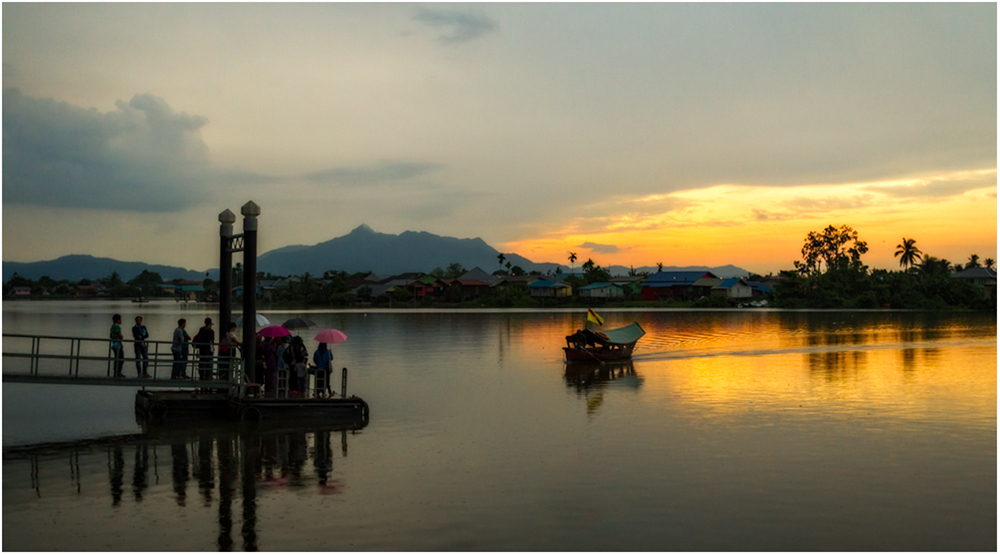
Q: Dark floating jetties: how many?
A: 1